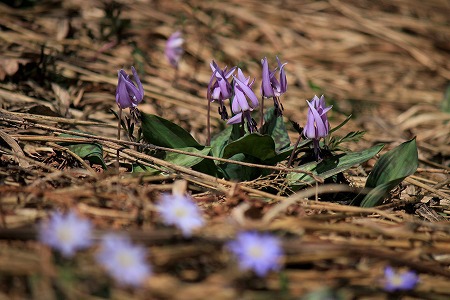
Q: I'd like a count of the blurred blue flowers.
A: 5